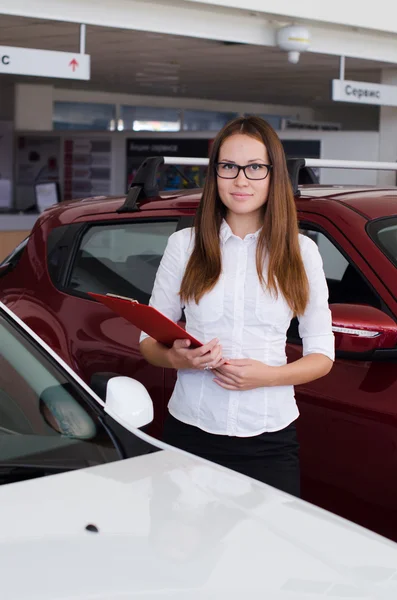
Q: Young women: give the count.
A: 1